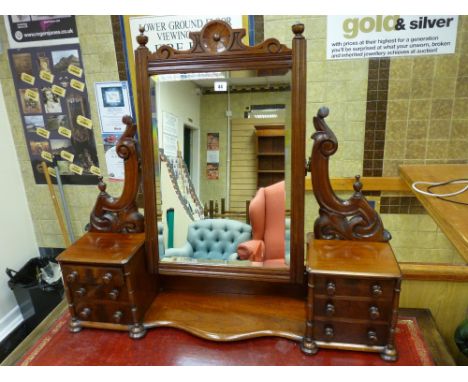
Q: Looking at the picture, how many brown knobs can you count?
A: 12